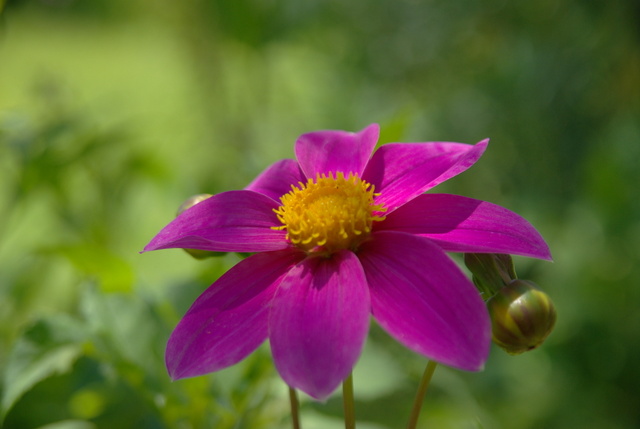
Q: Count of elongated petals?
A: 8